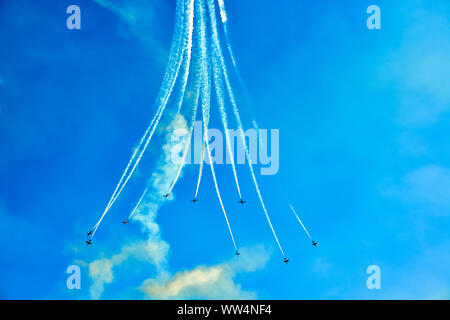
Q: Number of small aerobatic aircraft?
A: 9